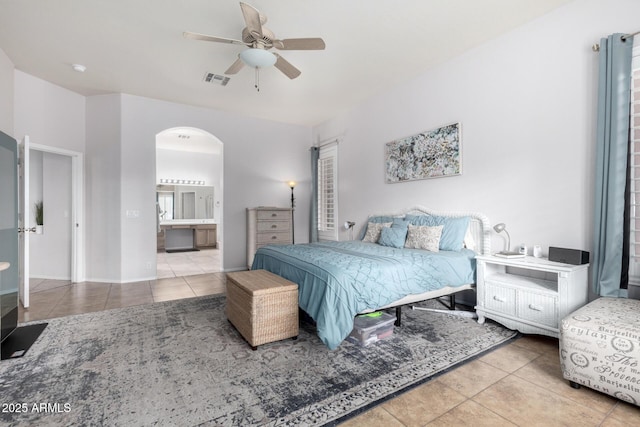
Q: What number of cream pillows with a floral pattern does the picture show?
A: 2